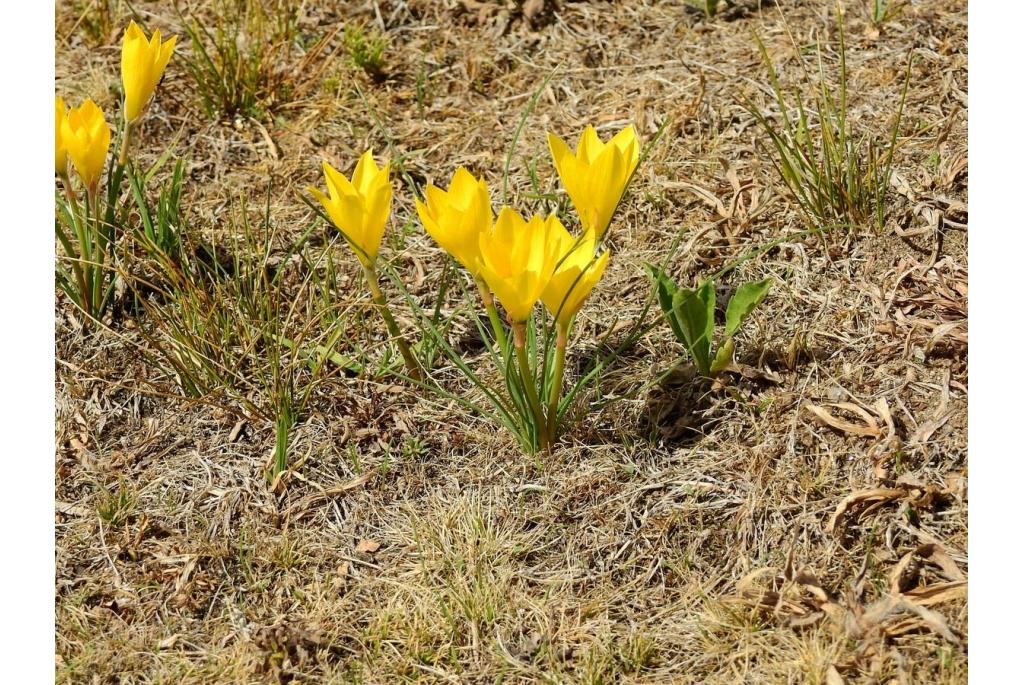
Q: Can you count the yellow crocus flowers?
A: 8